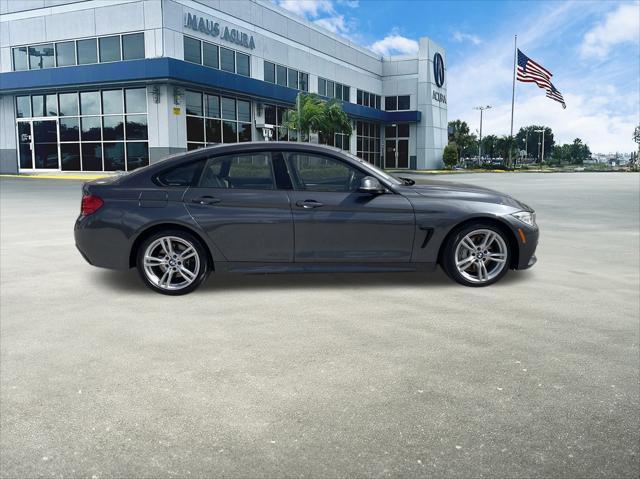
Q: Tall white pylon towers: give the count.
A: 1